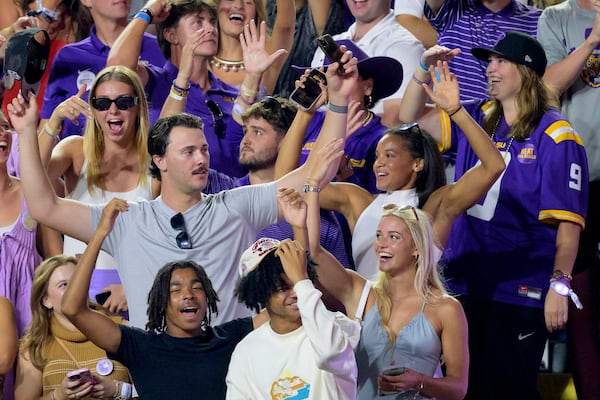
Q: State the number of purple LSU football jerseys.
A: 1